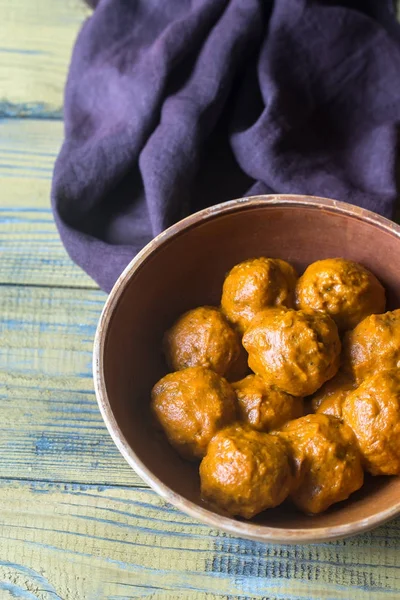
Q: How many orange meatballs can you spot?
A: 11